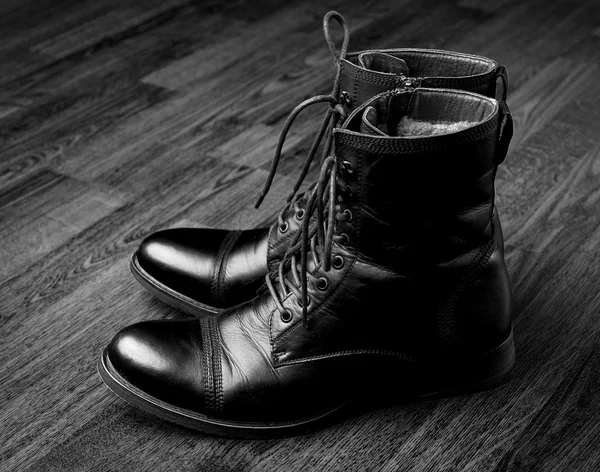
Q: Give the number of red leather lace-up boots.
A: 0